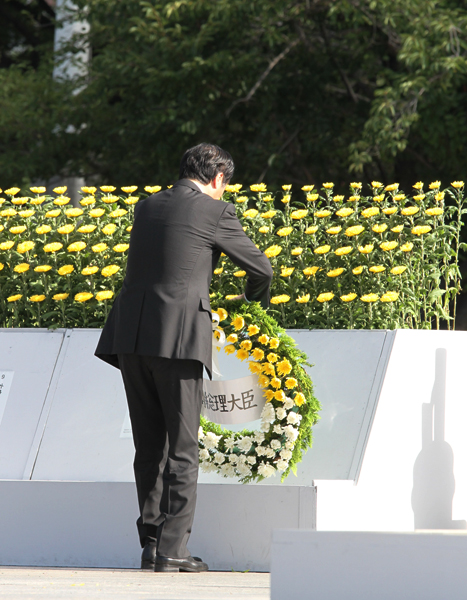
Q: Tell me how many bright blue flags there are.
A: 0